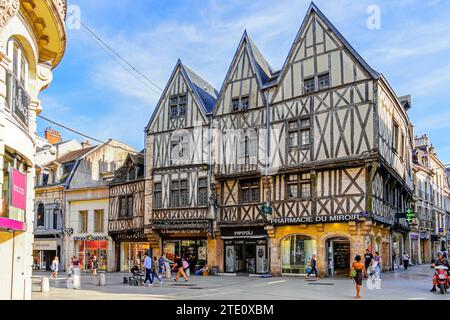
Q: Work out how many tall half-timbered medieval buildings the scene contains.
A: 3